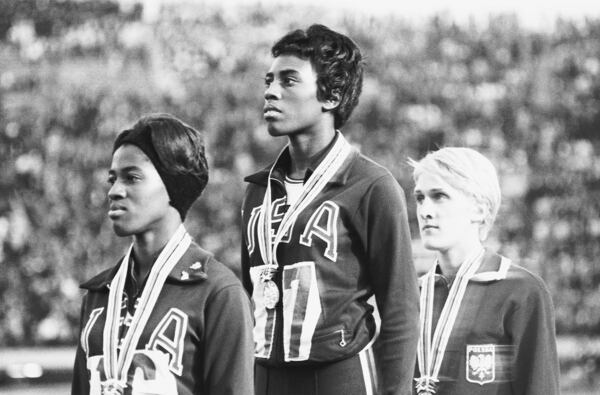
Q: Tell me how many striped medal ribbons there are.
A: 3